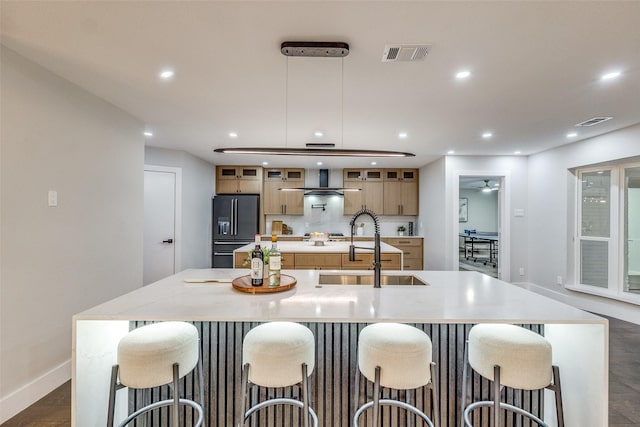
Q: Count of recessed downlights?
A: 14